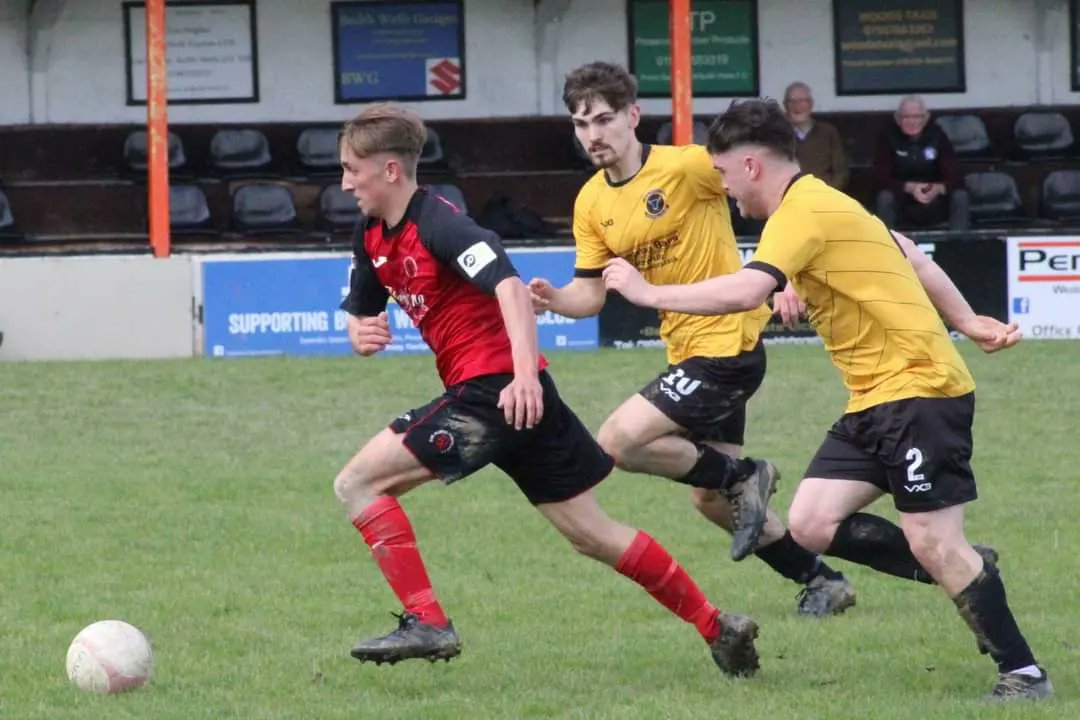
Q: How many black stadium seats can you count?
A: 14